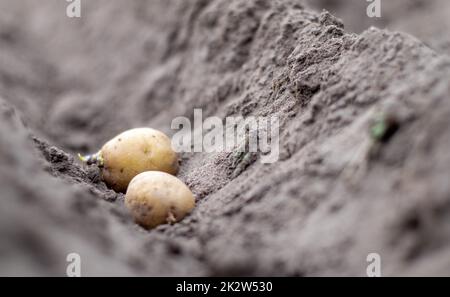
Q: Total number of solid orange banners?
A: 0